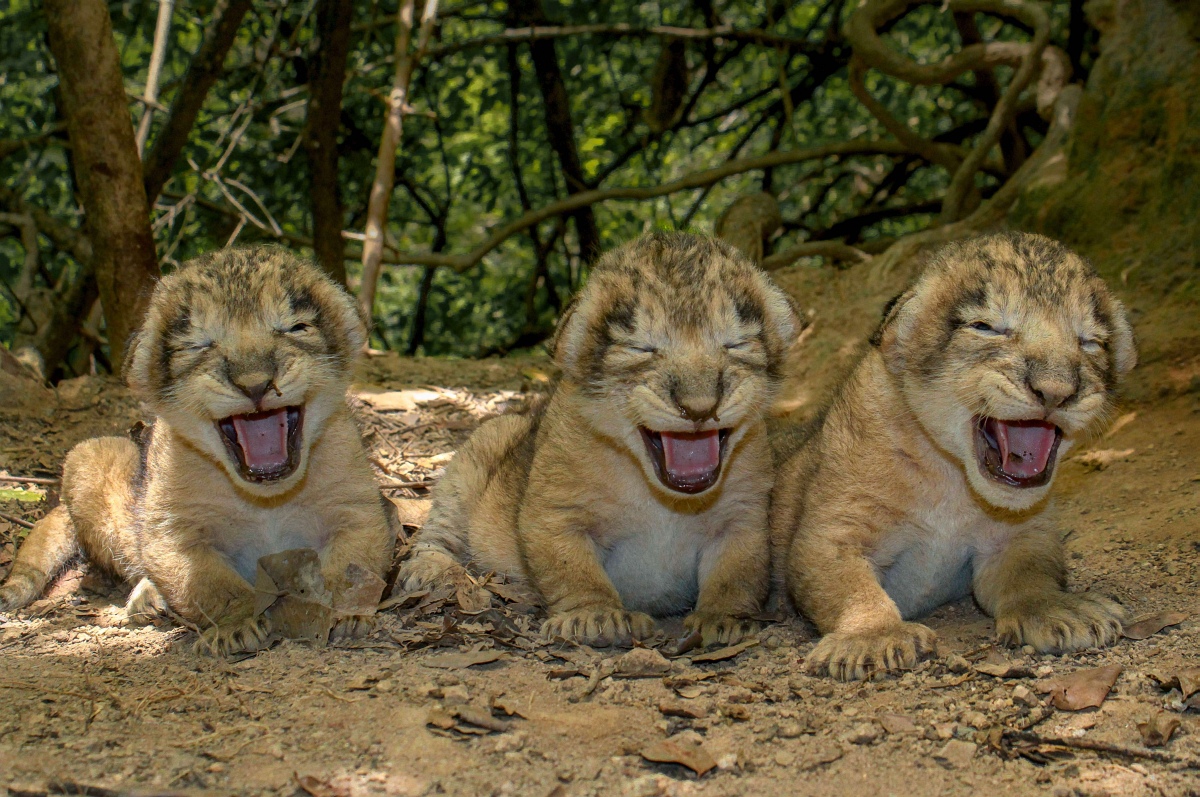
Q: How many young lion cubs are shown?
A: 3